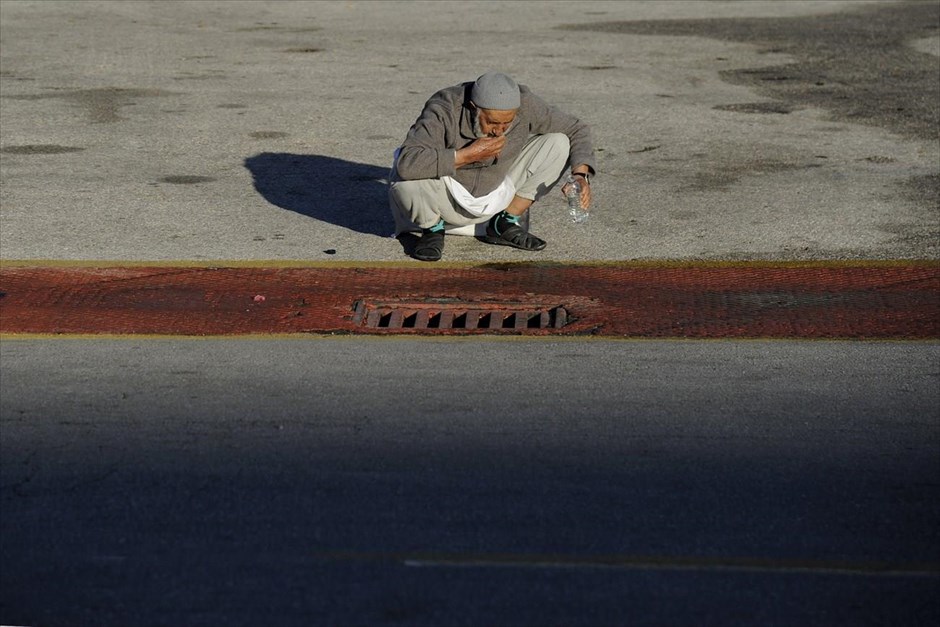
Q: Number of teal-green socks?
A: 2